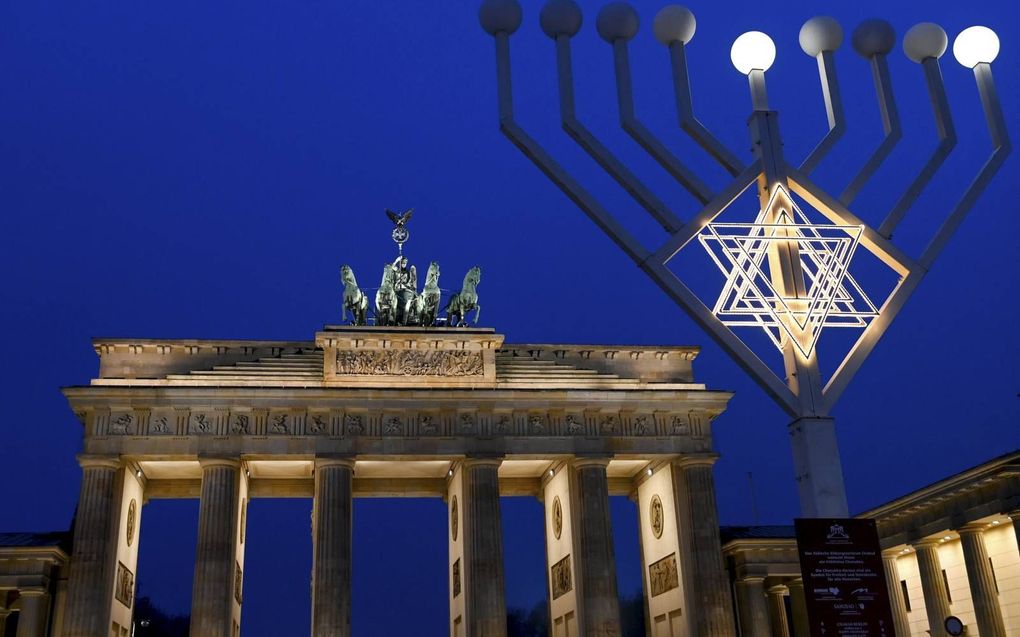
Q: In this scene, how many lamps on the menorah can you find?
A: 9